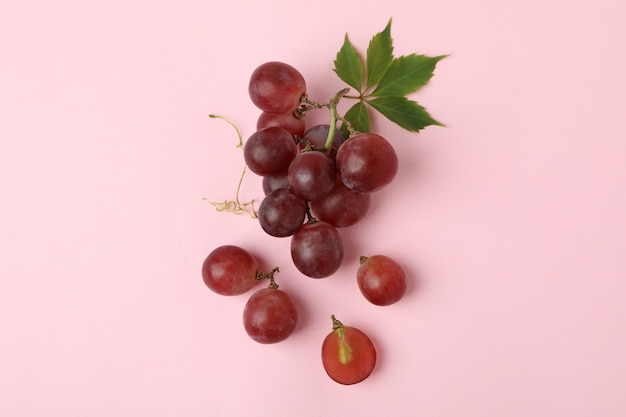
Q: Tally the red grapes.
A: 14